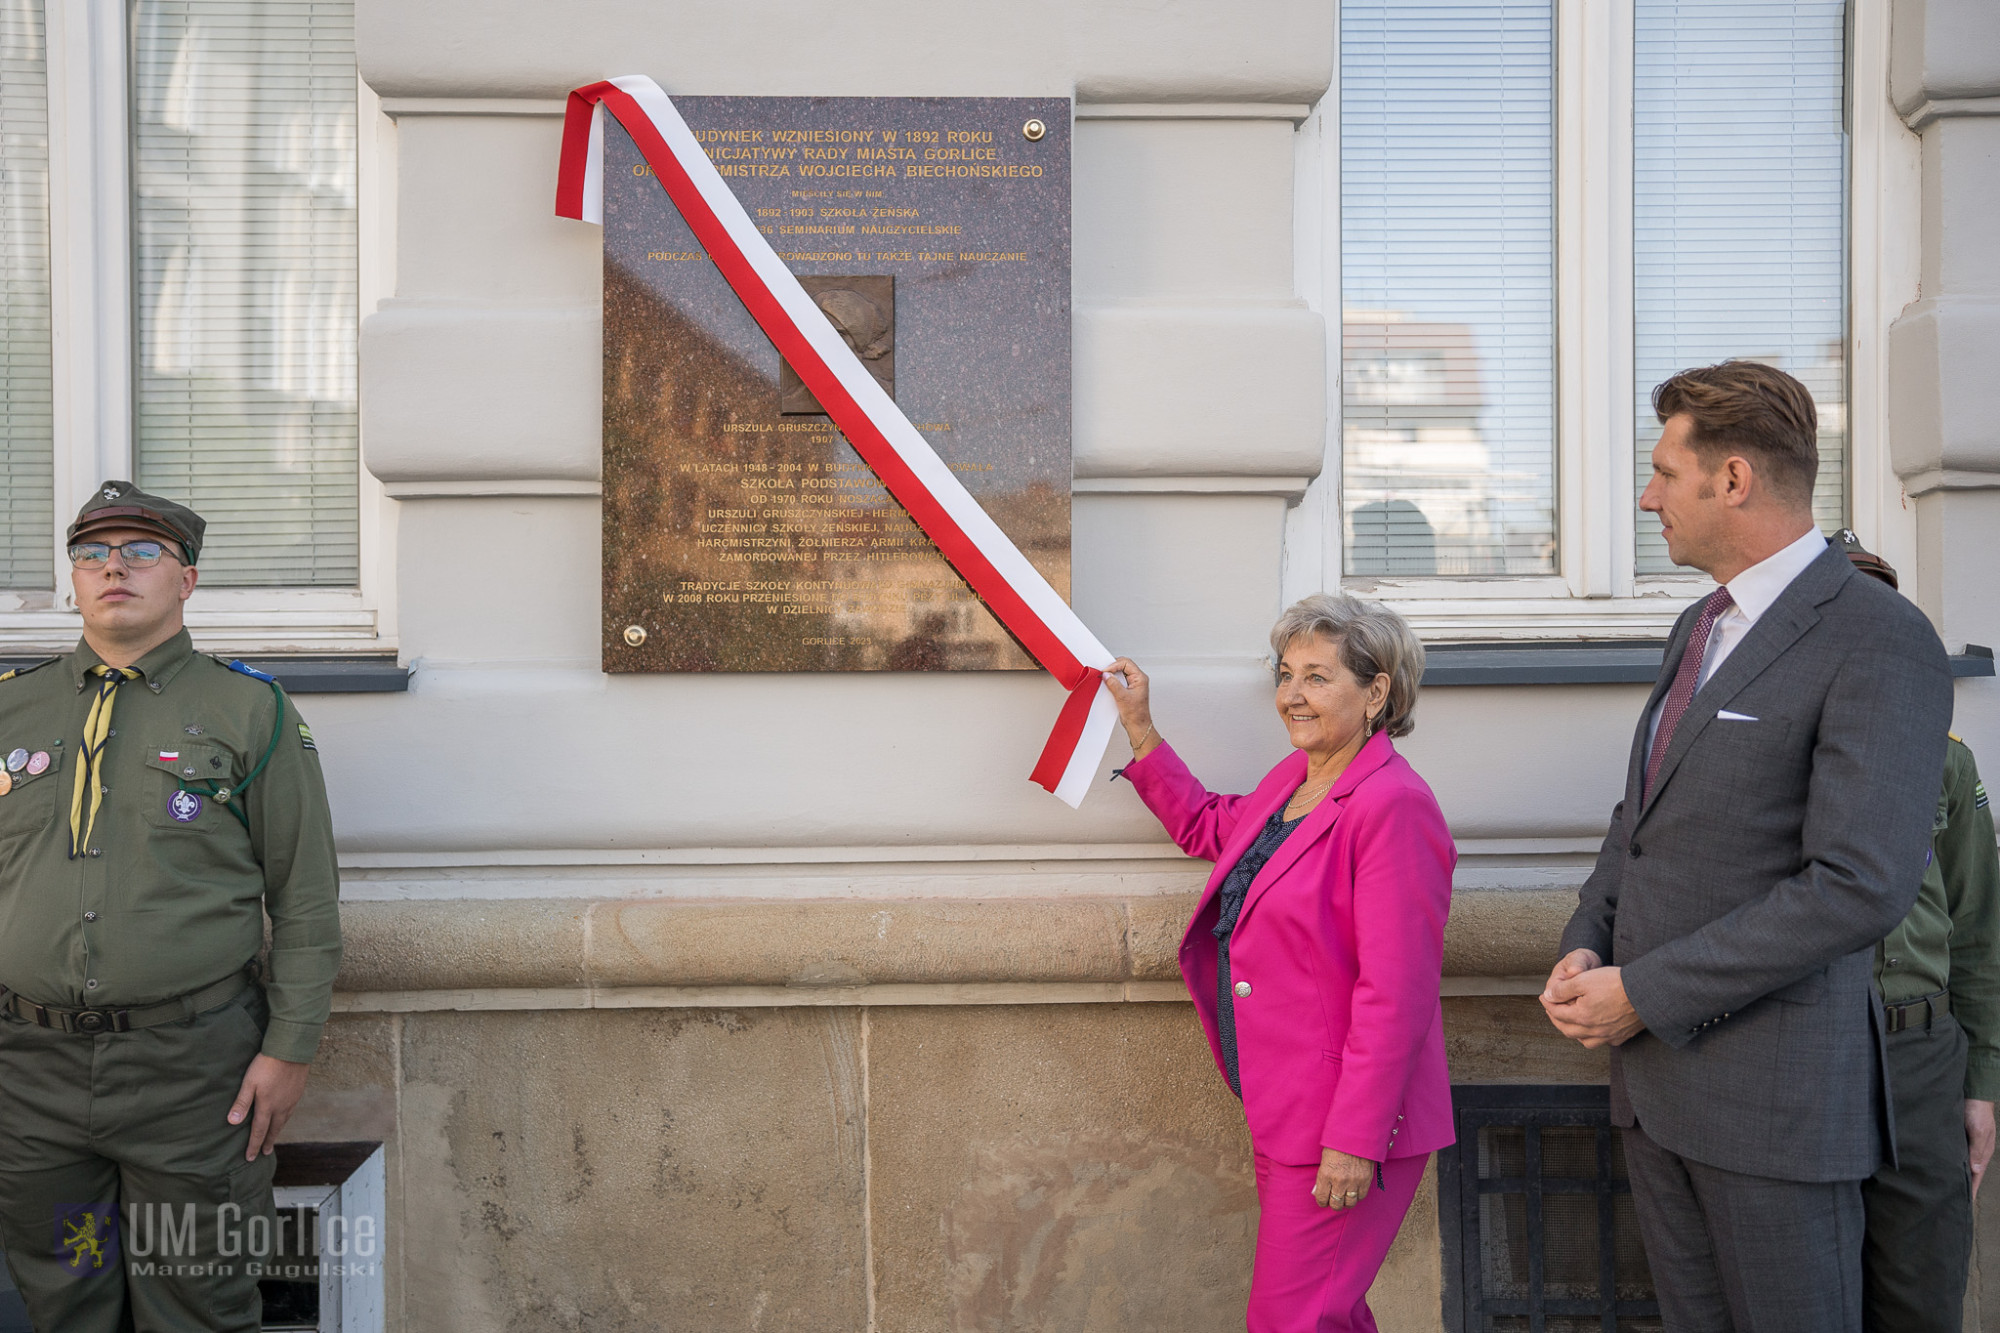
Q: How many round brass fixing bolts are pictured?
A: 2